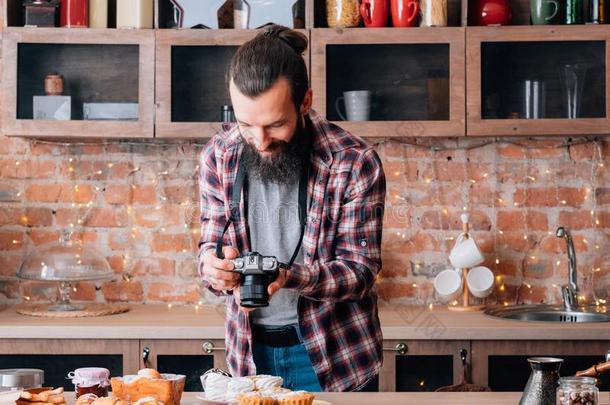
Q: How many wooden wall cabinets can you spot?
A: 4